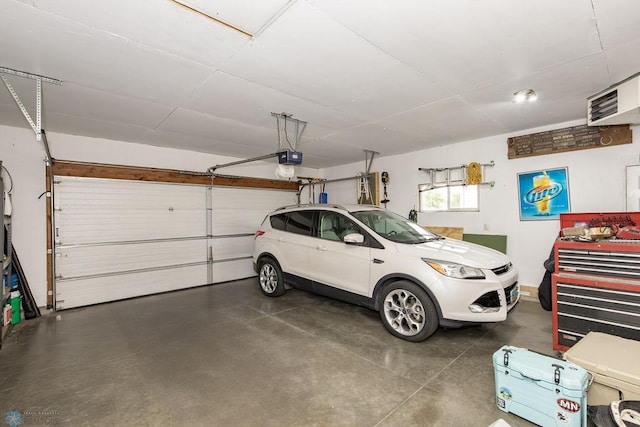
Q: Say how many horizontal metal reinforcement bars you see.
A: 2